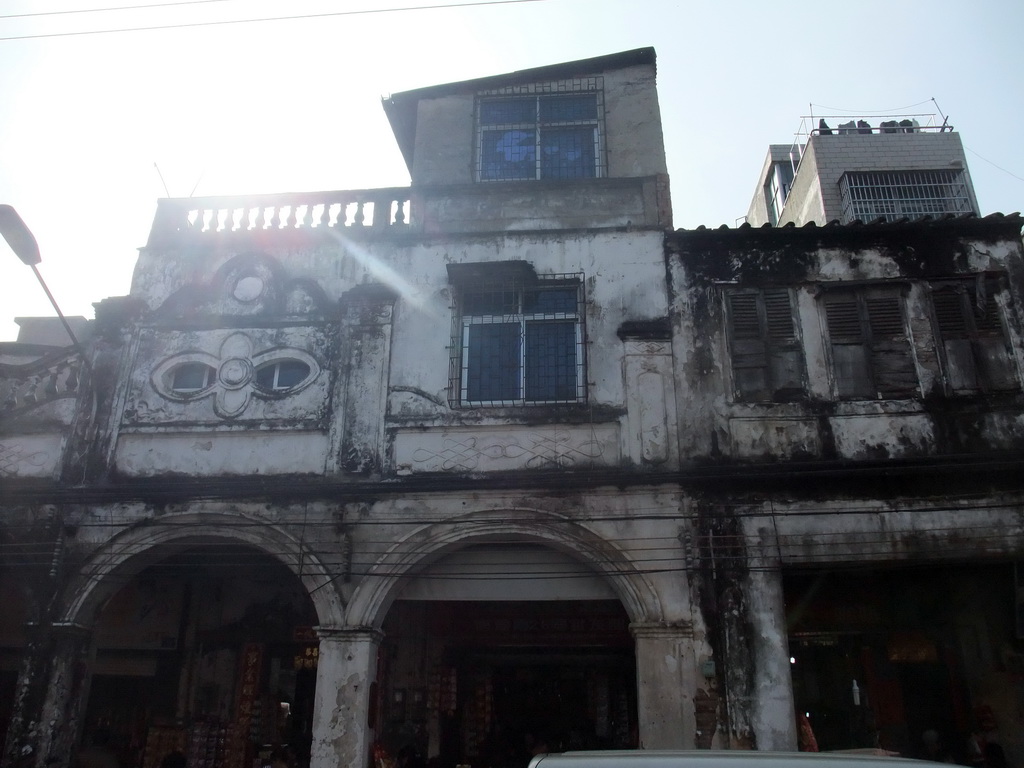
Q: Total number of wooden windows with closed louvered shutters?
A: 3